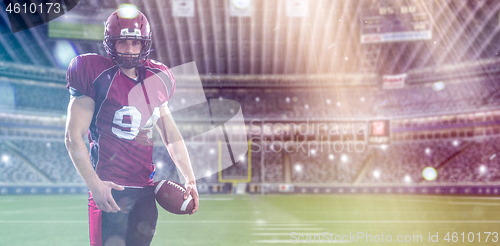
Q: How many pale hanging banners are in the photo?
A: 3